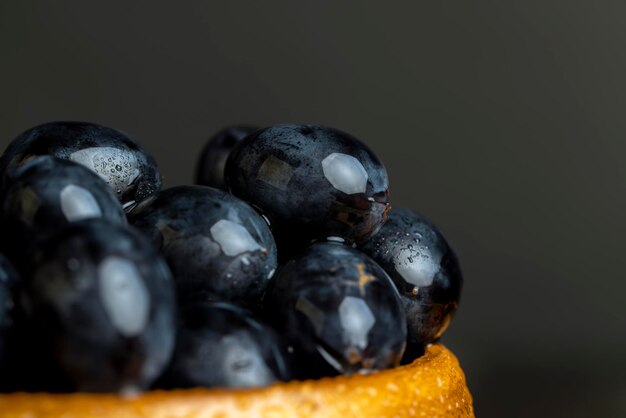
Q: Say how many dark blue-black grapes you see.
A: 10